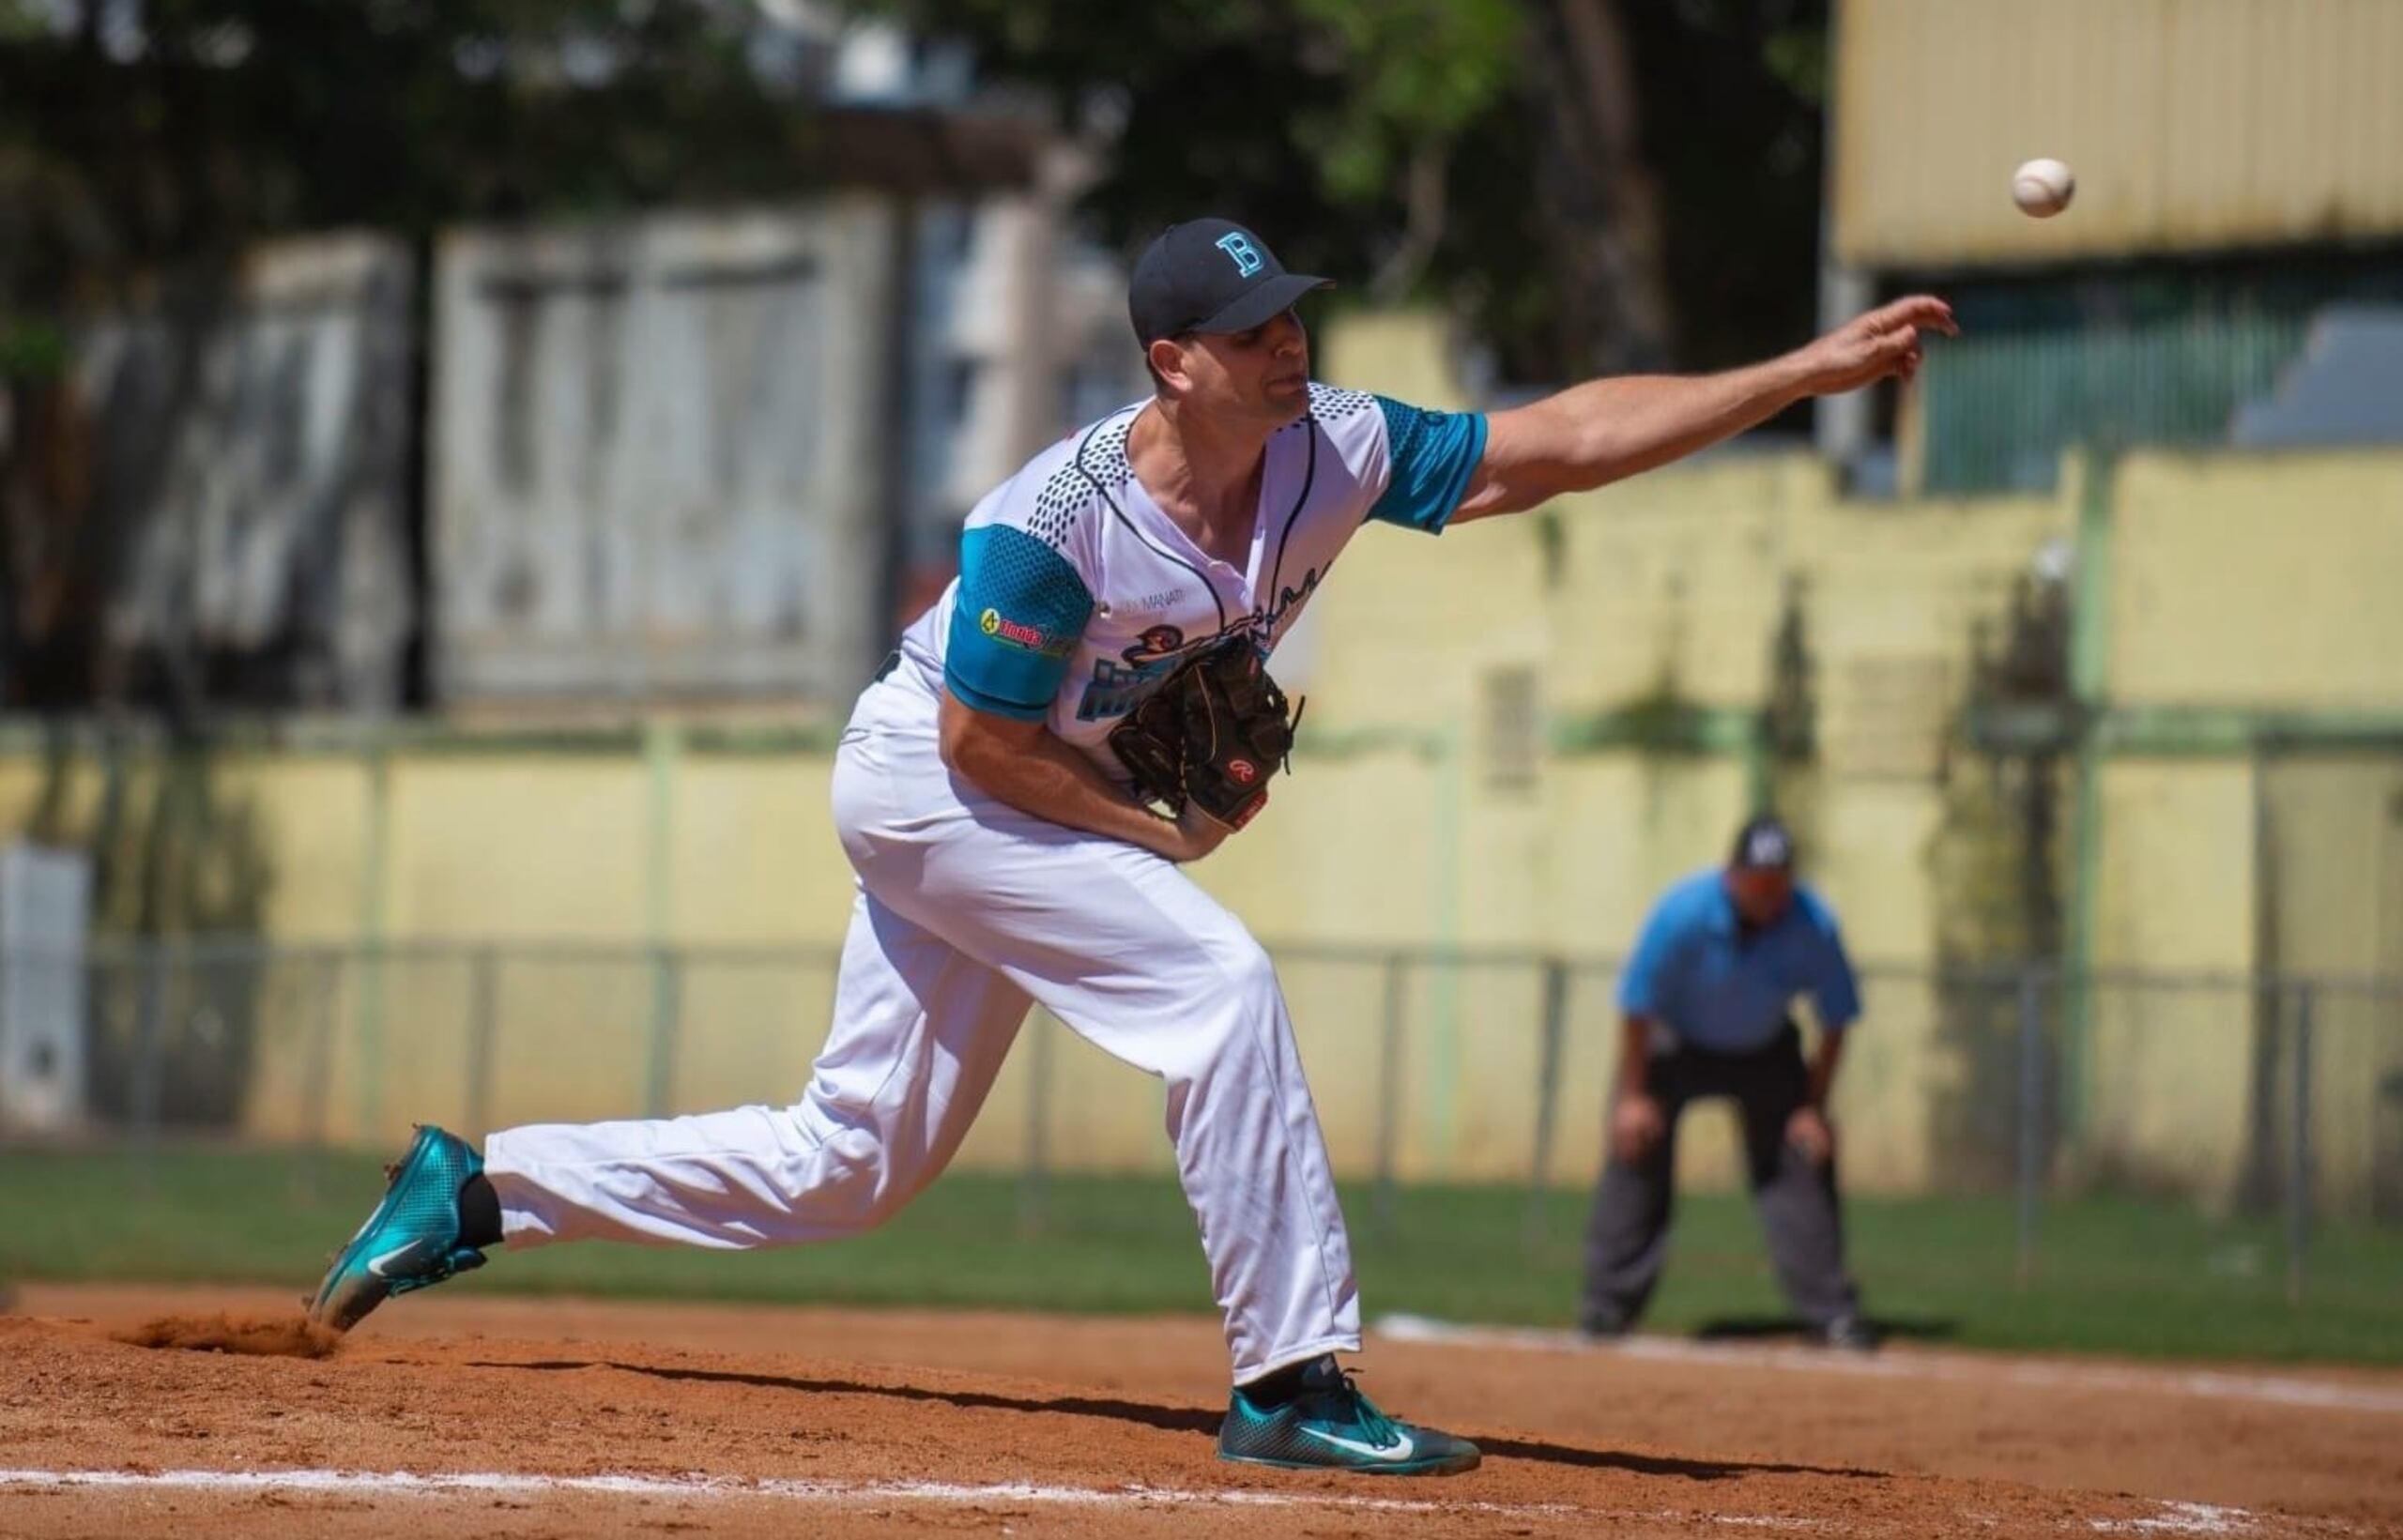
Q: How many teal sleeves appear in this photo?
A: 2